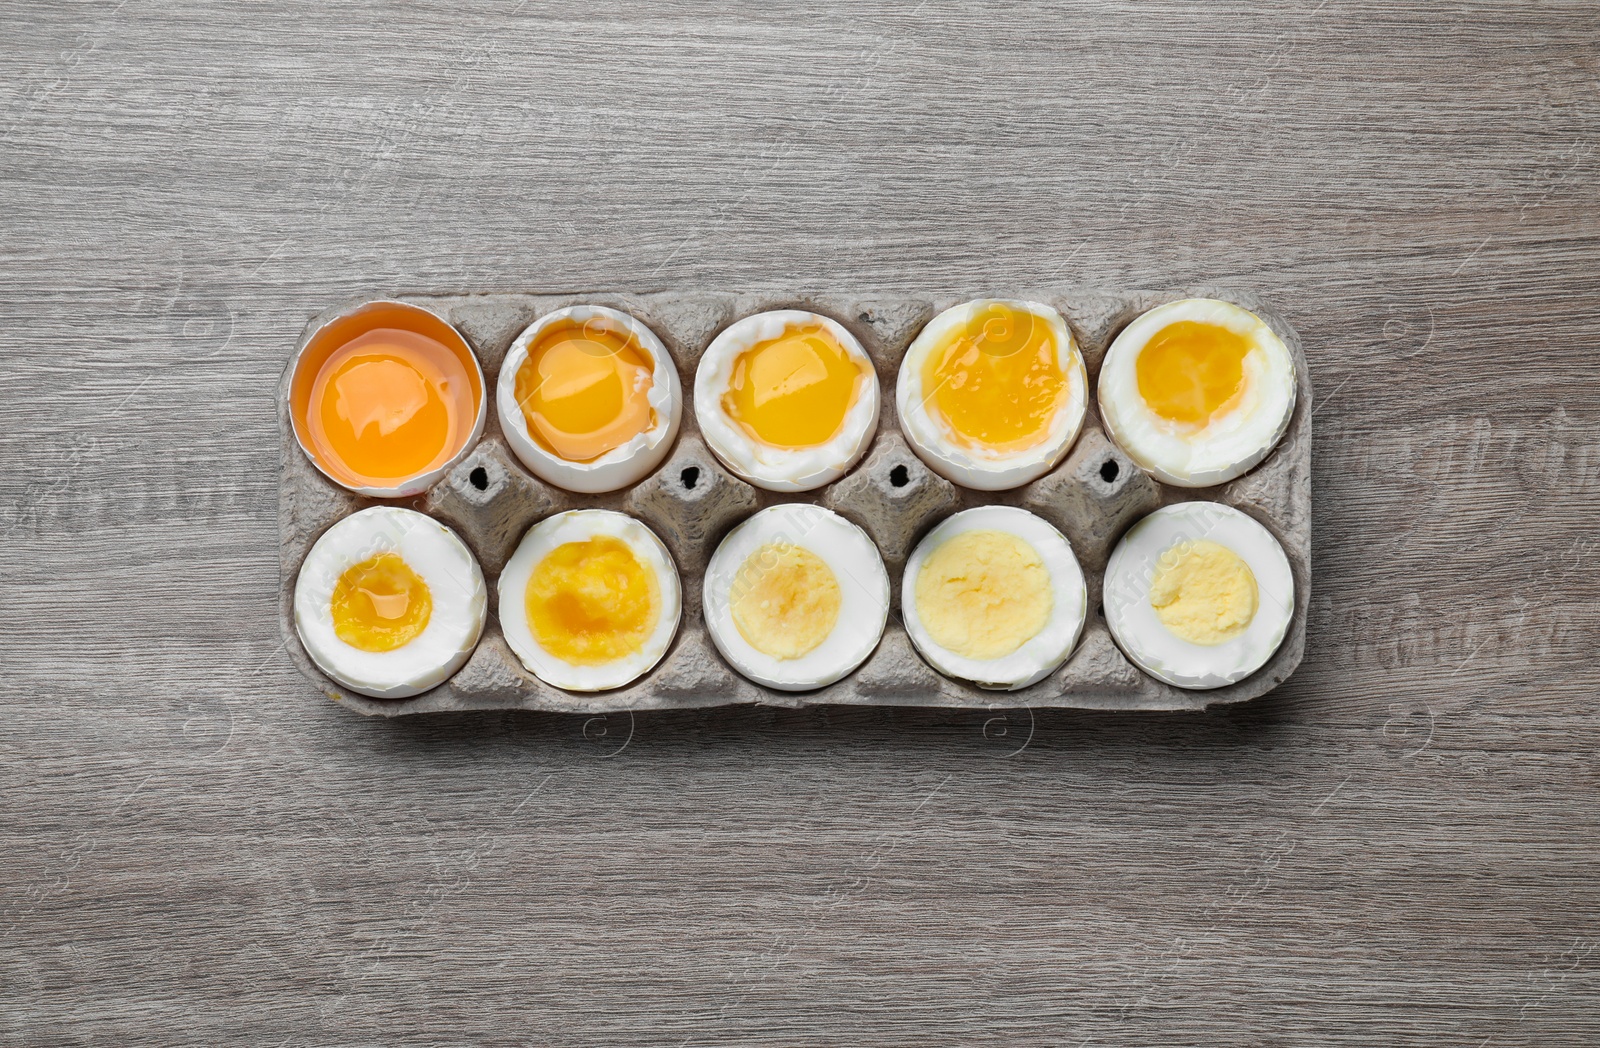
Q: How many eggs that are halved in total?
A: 10